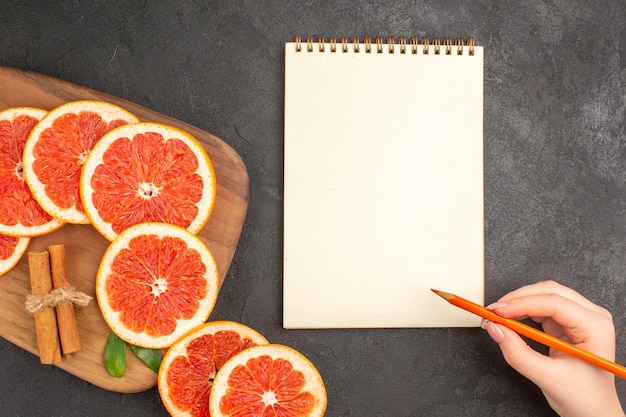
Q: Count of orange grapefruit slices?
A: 7